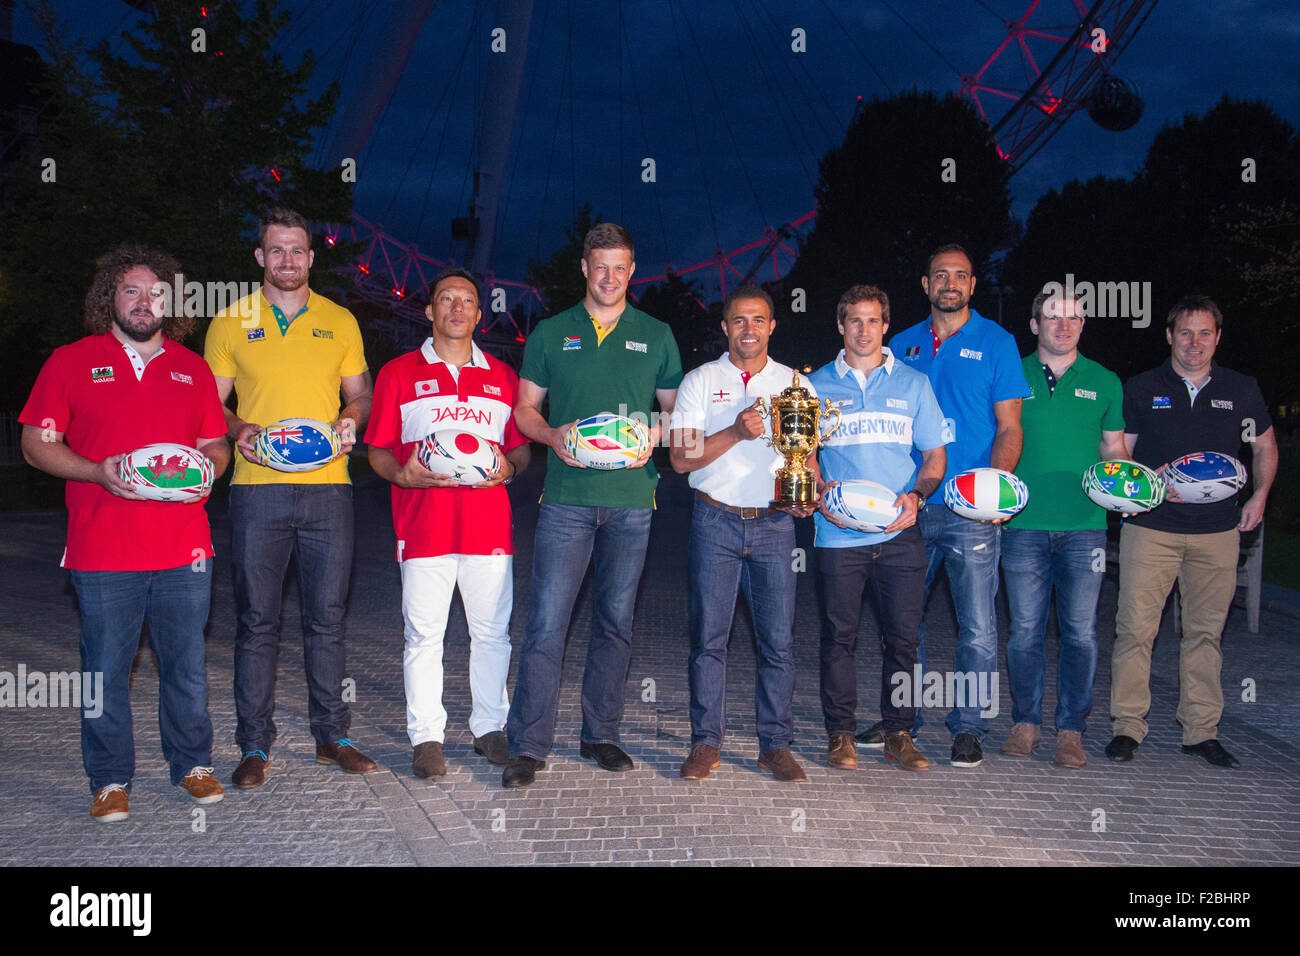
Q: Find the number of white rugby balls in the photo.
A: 8